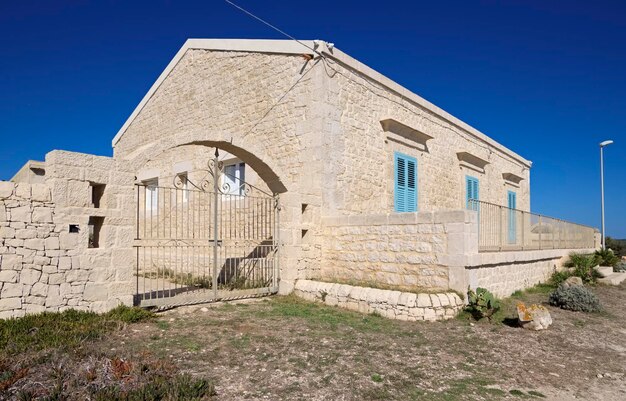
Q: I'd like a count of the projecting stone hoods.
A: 3